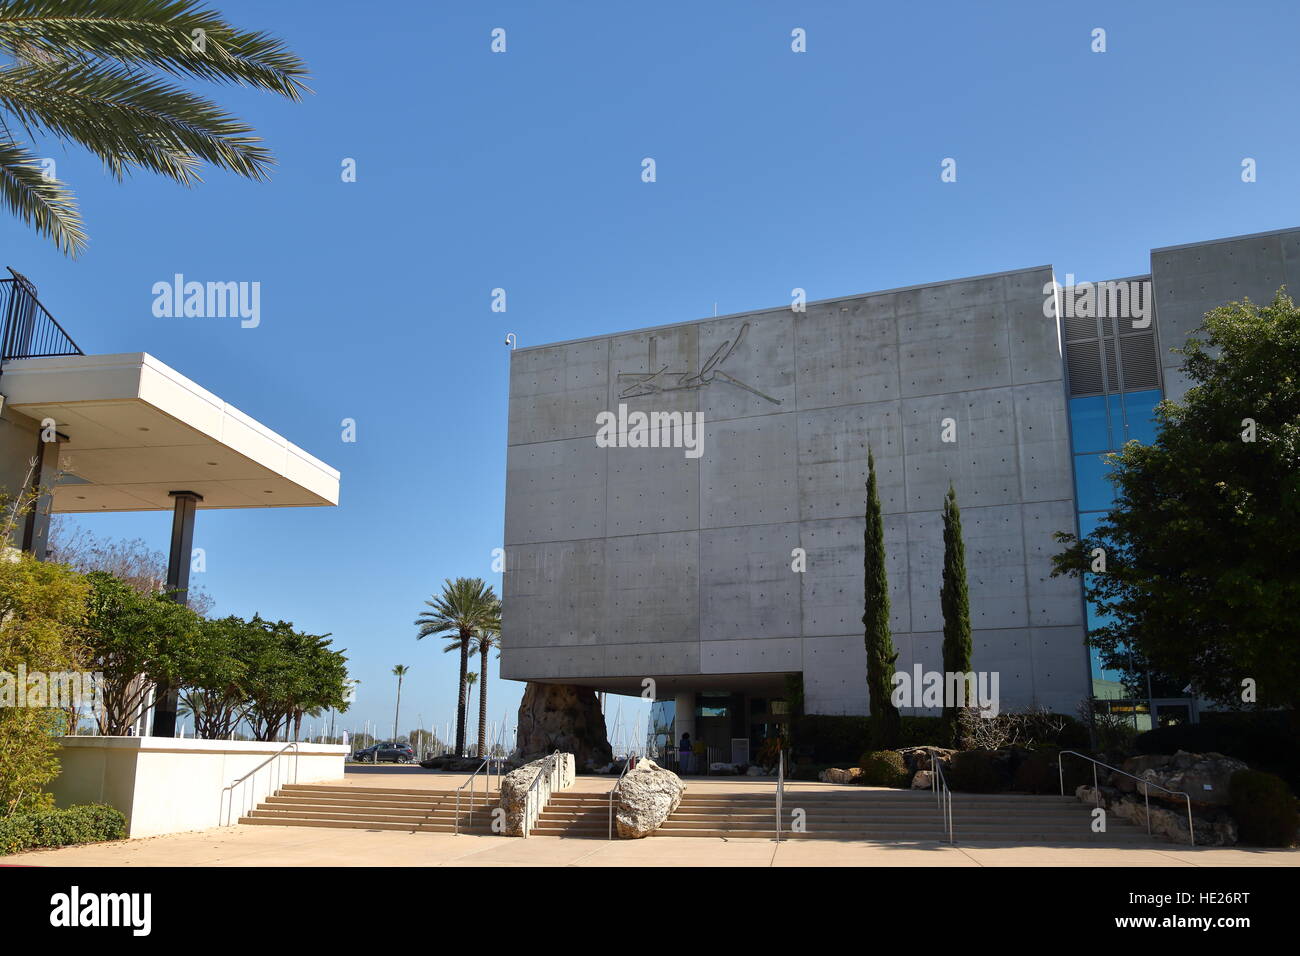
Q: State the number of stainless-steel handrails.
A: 7